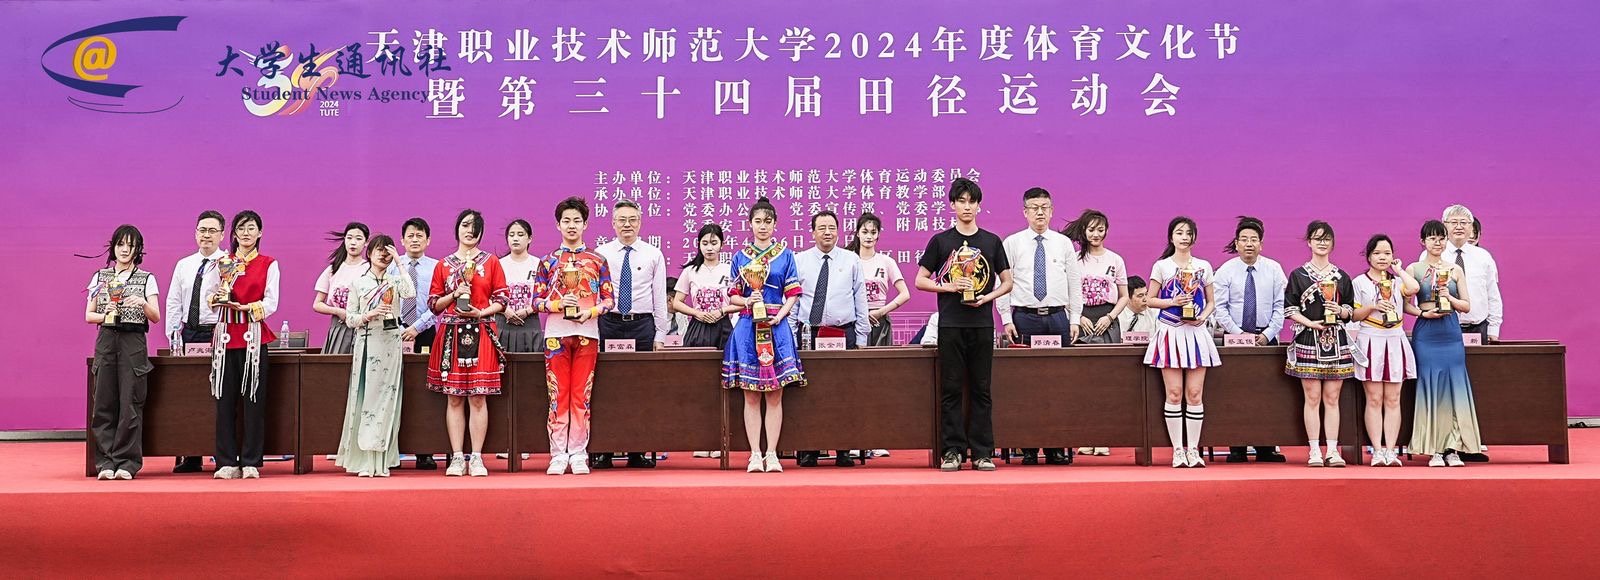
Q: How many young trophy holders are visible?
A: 11